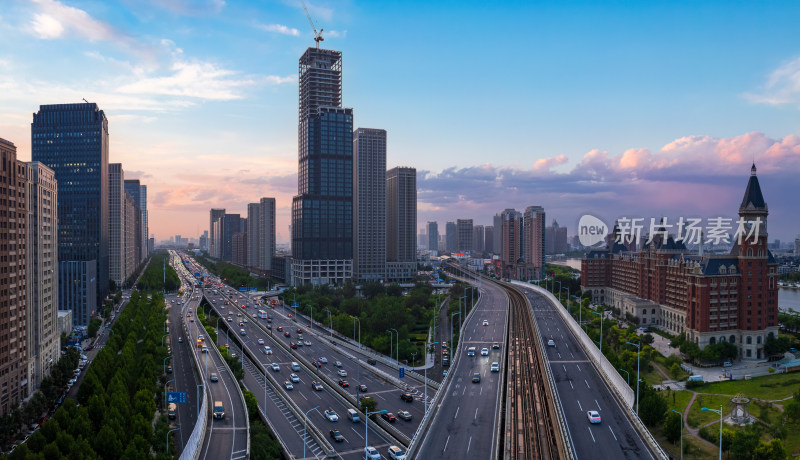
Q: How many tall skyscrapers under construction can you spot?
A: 1